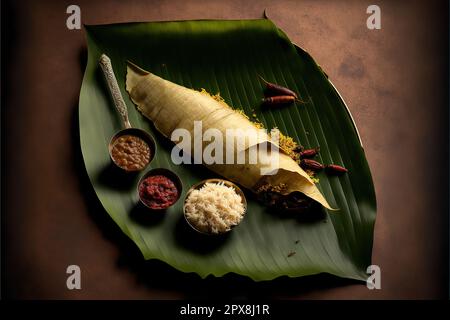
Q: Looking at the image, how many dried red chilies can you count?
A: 5